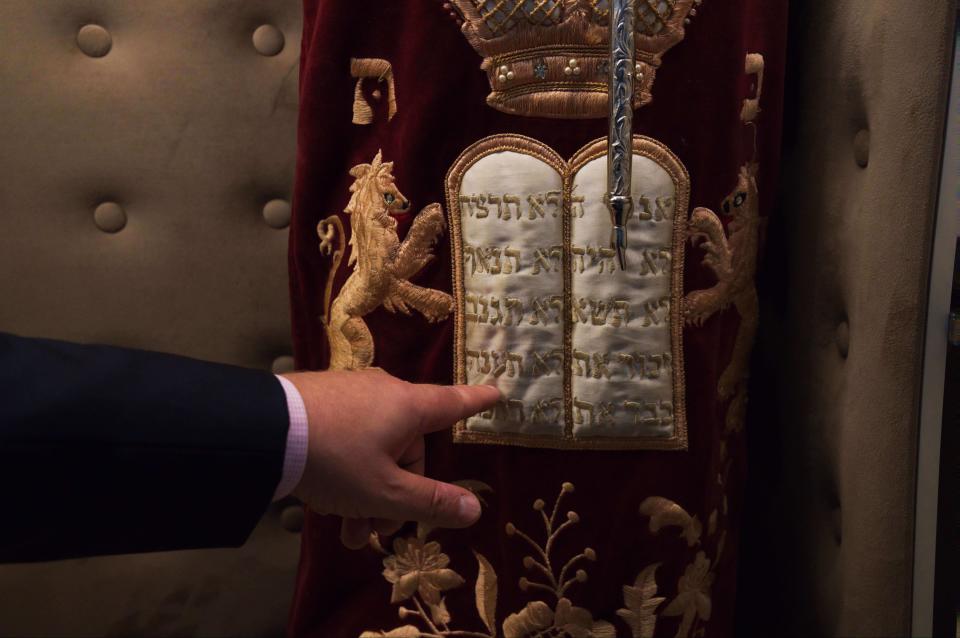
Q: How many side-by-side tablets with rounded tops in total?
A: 2